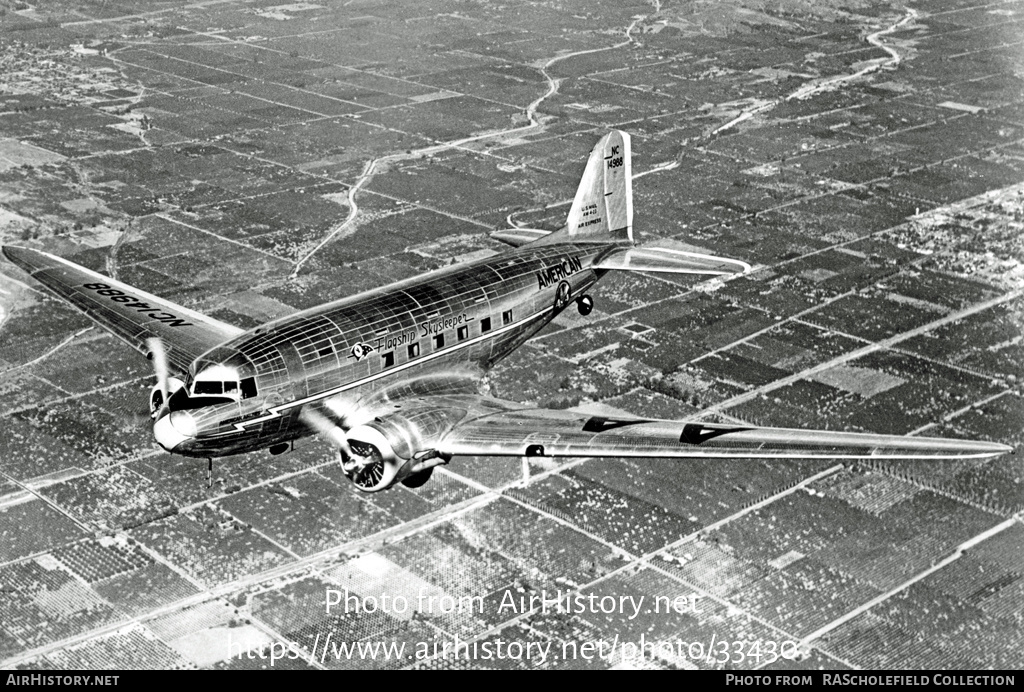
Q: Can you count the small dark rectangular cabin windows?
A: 6